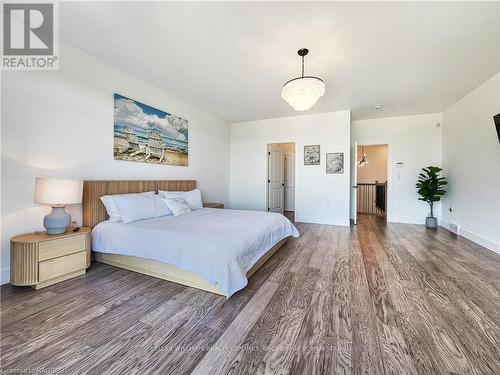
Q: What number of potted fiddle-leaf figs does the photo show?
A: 1